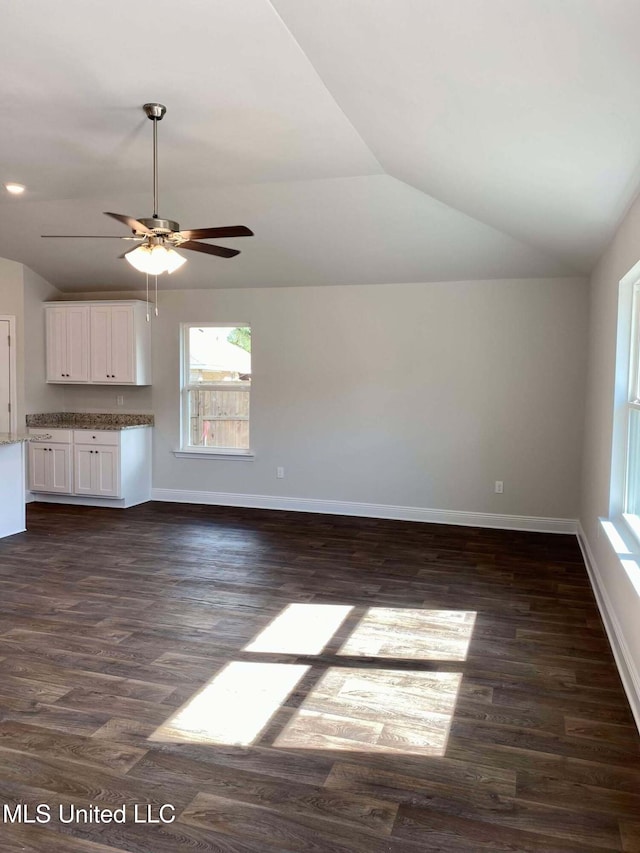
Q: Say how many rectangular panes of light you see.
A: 4